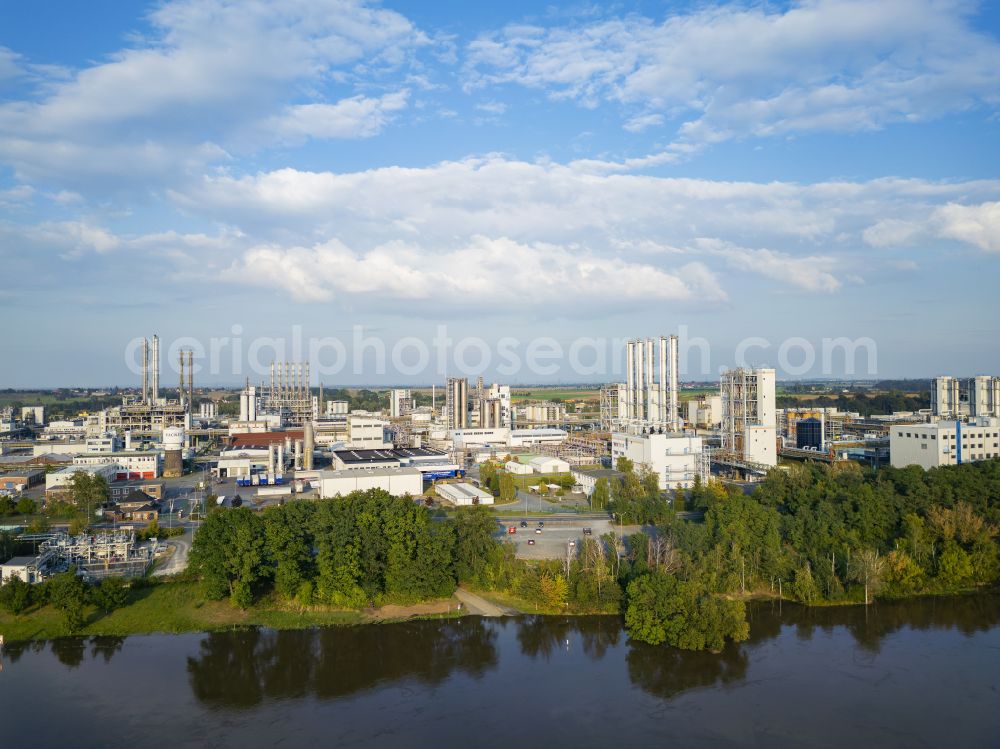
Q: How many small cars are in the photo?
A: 7